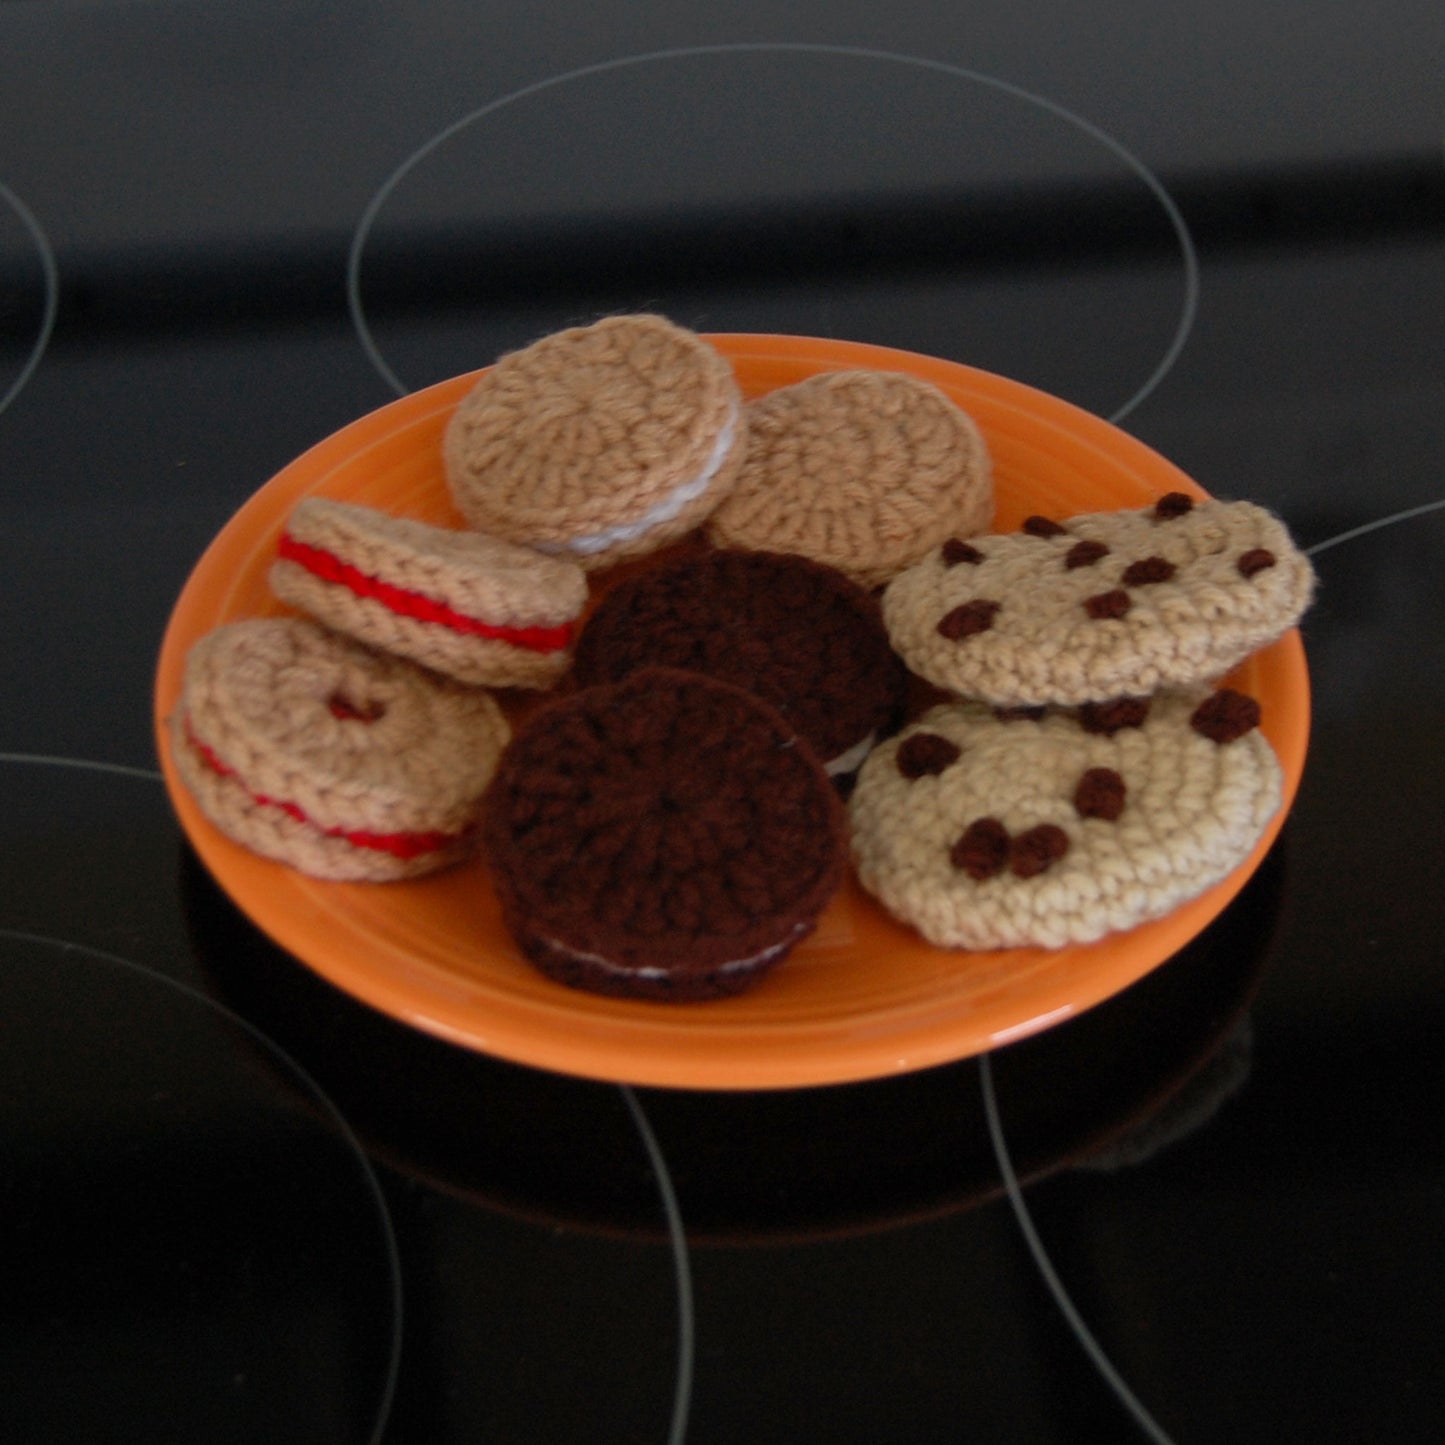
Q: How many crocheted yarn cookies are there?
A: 8